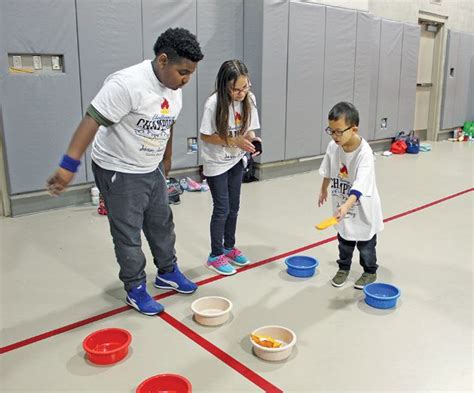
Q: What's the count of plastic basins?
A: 6